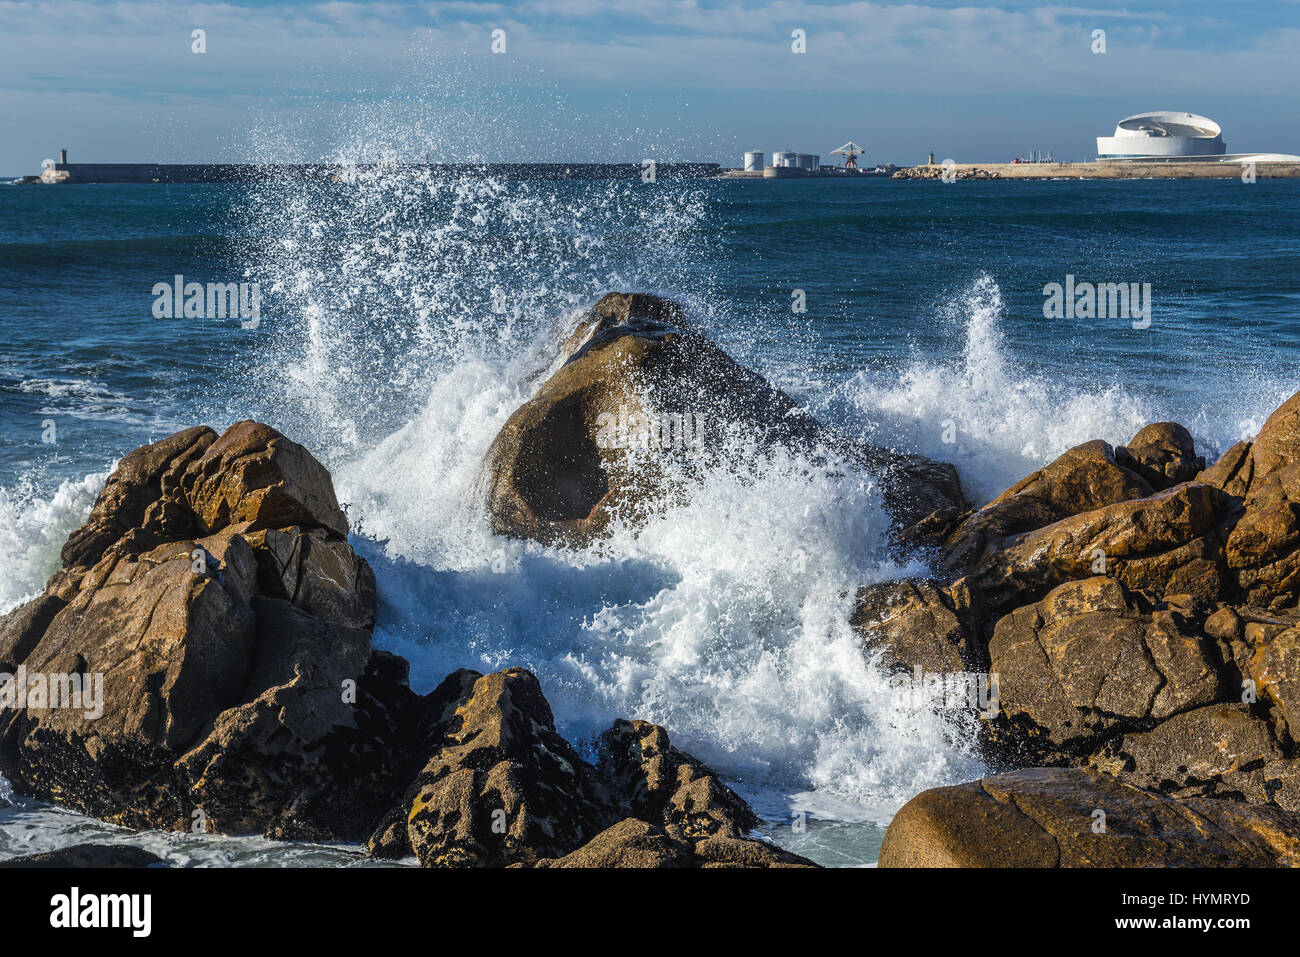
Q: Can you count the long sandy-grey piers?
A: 1